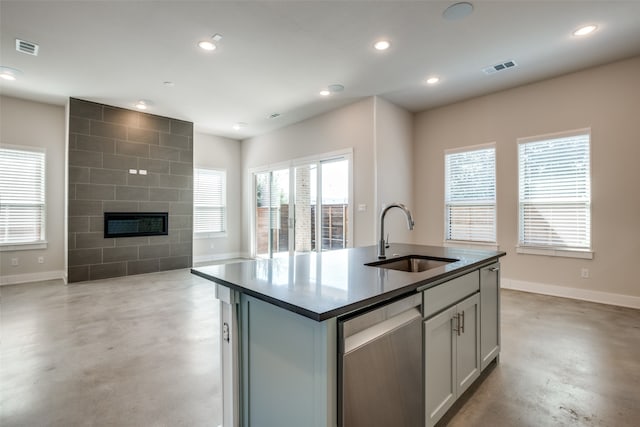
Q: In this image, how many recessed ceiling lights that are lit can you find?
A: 8